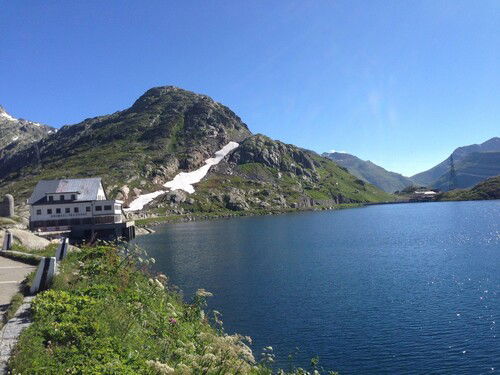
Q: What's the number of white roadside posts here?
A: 3